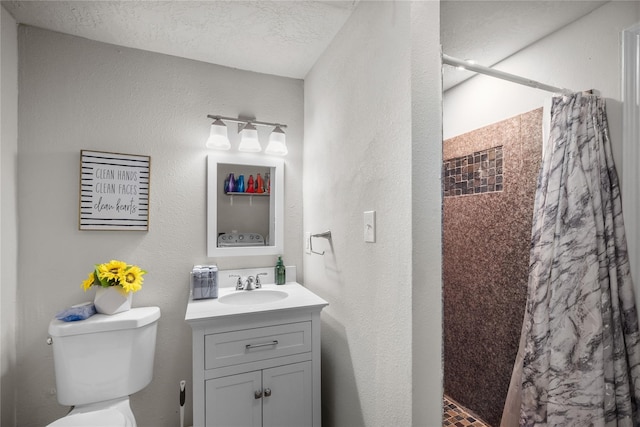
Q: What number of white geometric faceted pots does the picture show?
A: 1